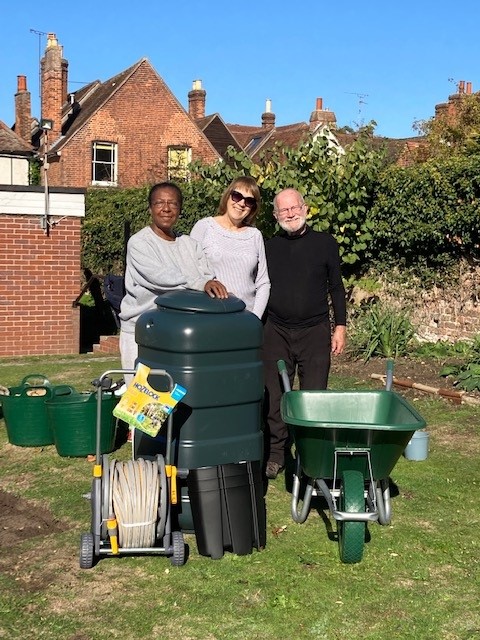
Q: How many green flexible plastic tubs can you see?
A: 2